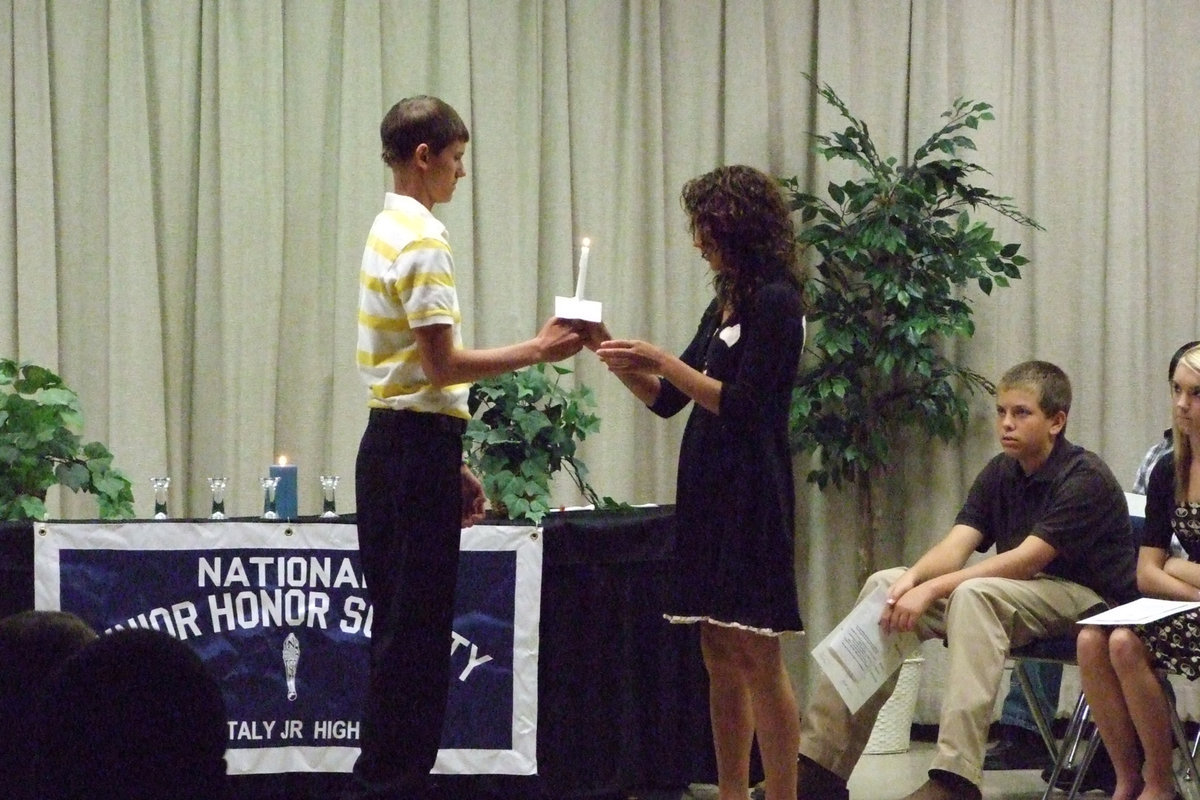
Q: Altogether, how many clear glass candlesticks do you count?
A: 4